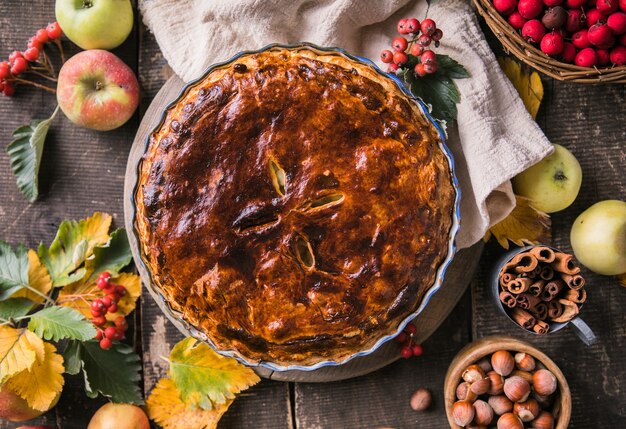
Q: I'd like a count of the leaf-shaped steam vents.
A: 4